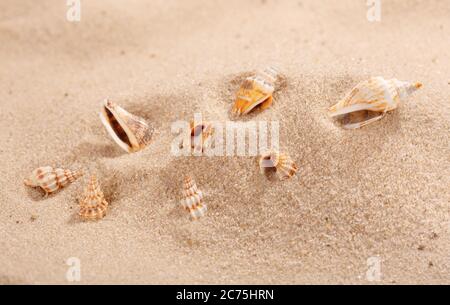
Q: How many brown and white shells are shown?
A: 8